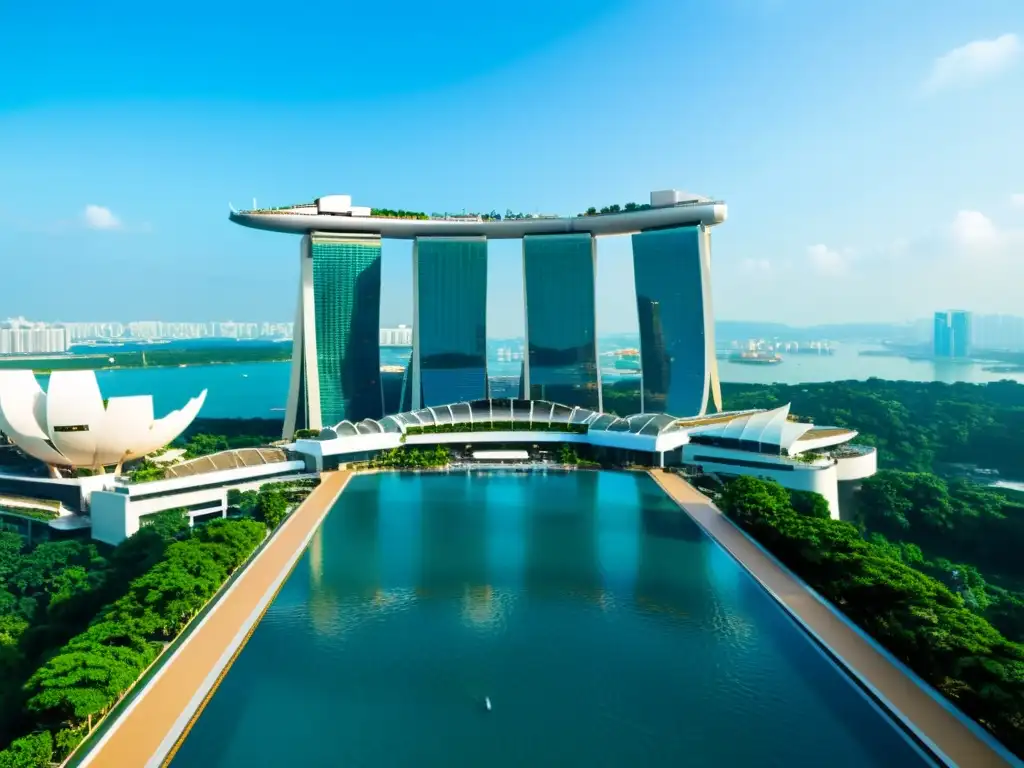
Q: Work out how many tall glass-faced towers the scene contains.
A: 4